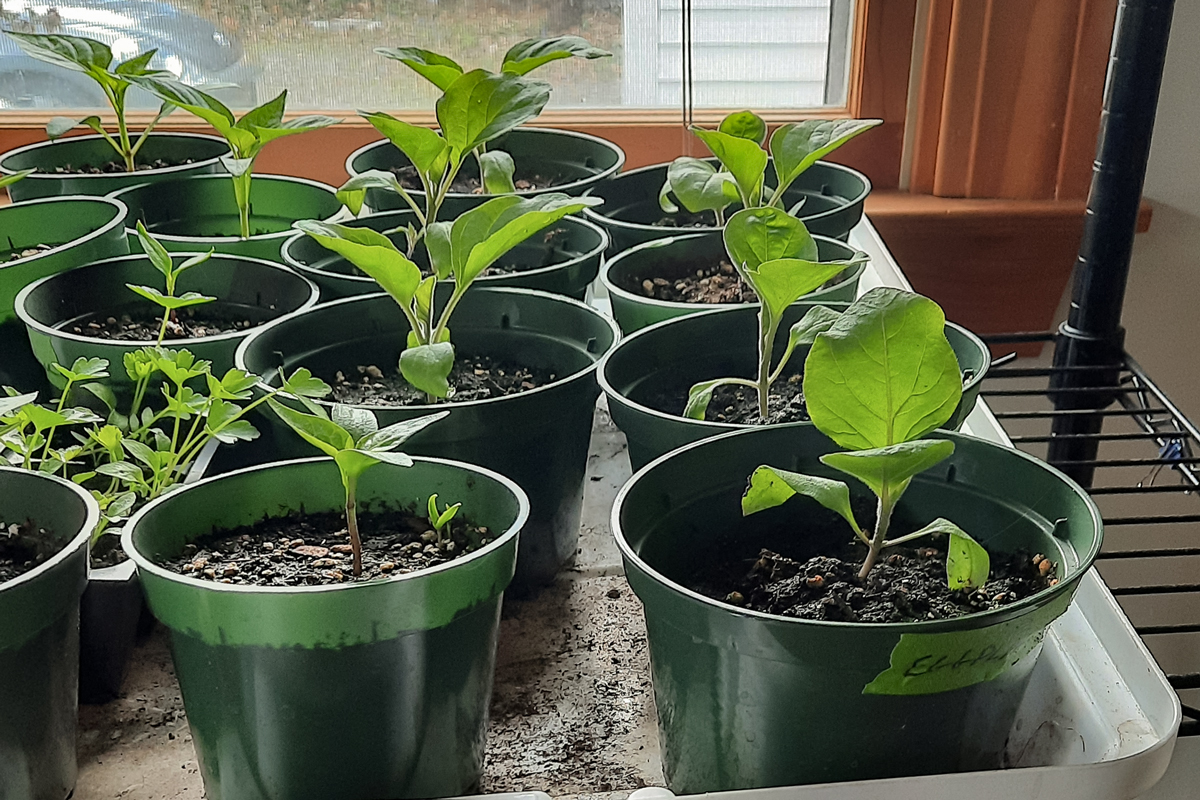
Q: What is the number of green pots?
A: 13